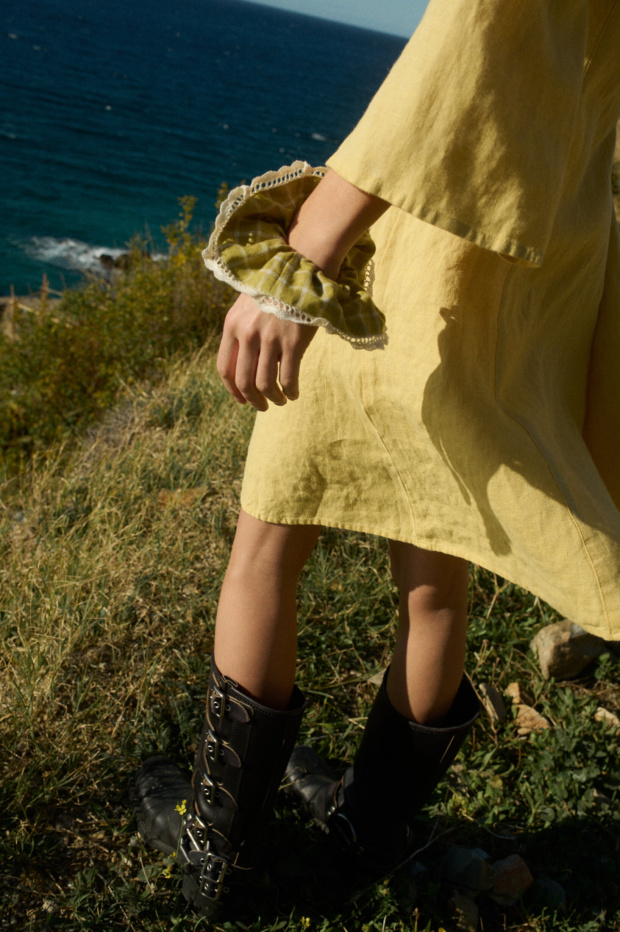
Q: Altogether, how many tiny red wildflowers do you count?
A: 0